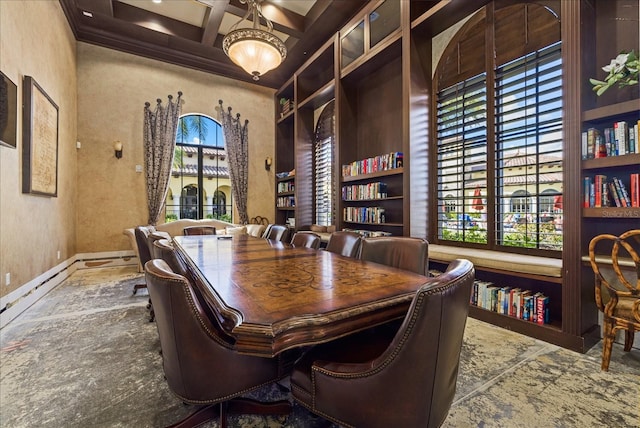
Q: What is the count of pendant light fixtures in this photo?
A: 1